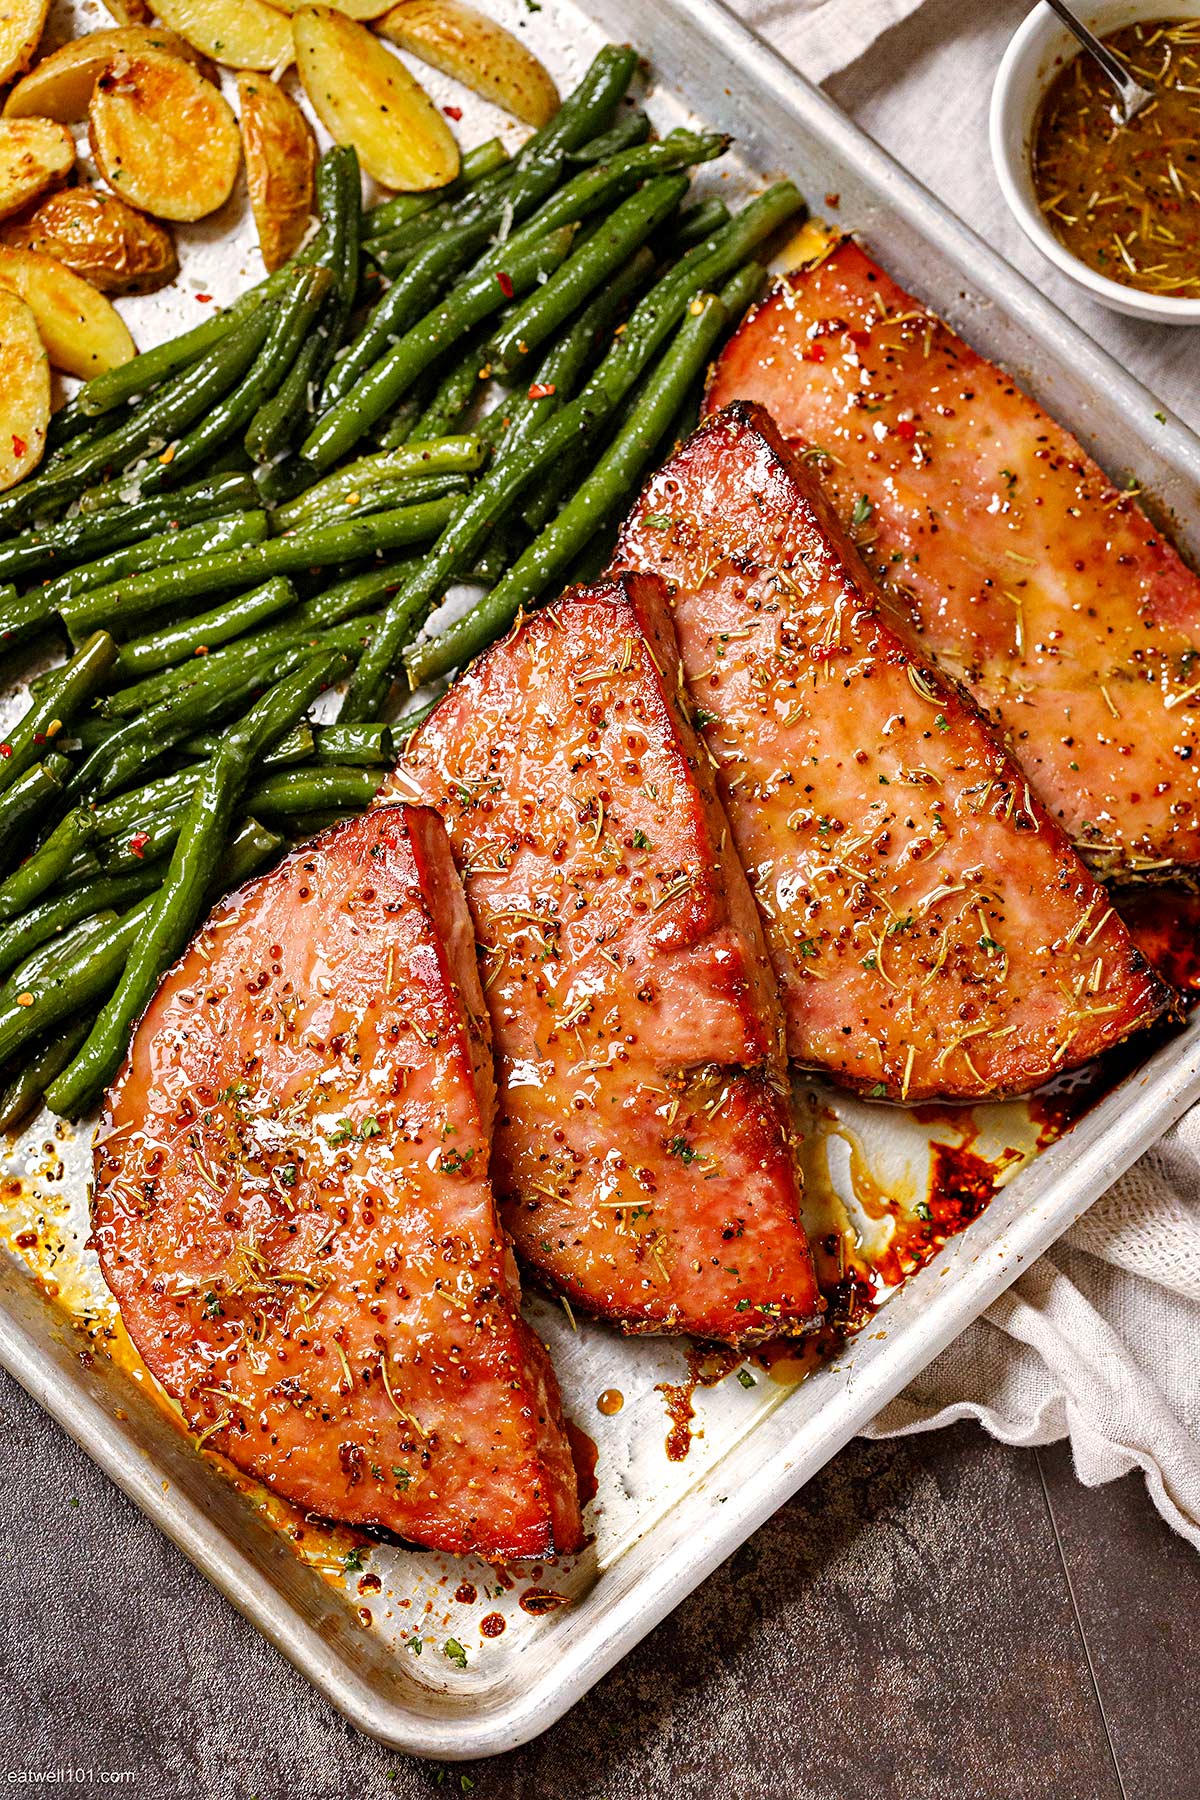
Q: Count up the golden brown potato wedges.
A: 13